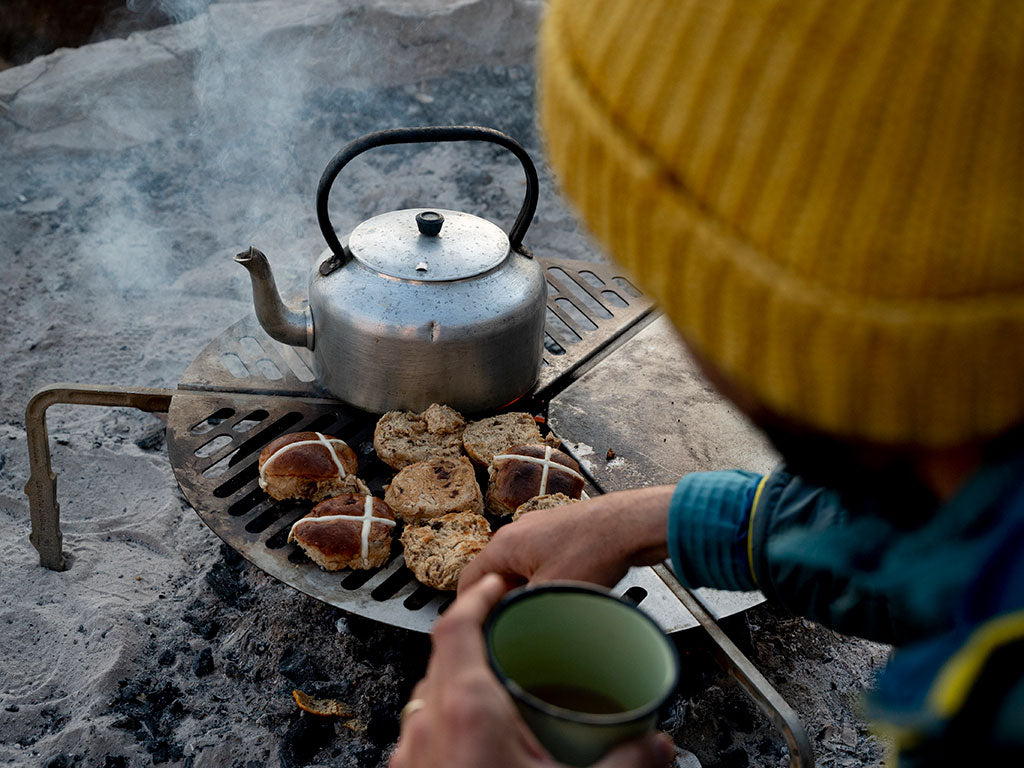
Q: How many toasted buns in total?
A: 8